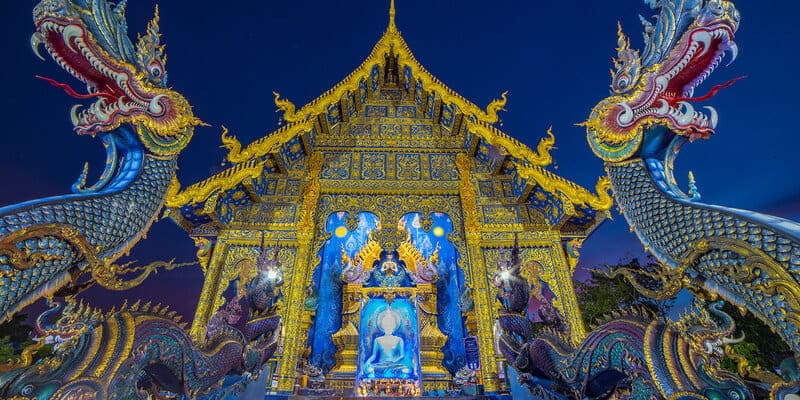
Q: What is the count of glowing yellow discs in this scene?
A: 2